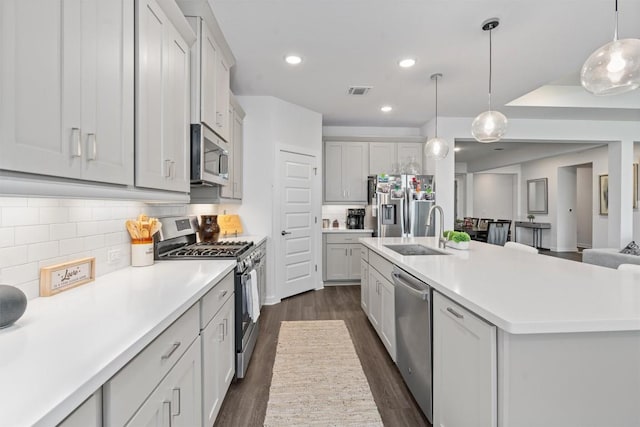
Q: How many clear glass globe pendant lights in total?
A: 3